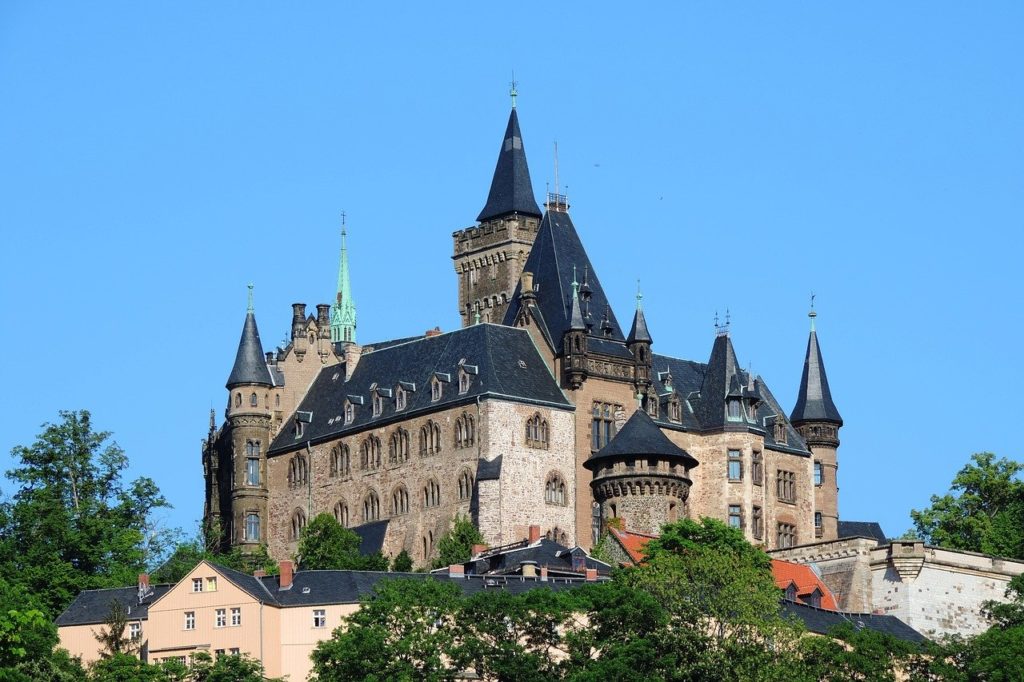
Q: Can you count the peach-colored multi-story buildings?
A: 1